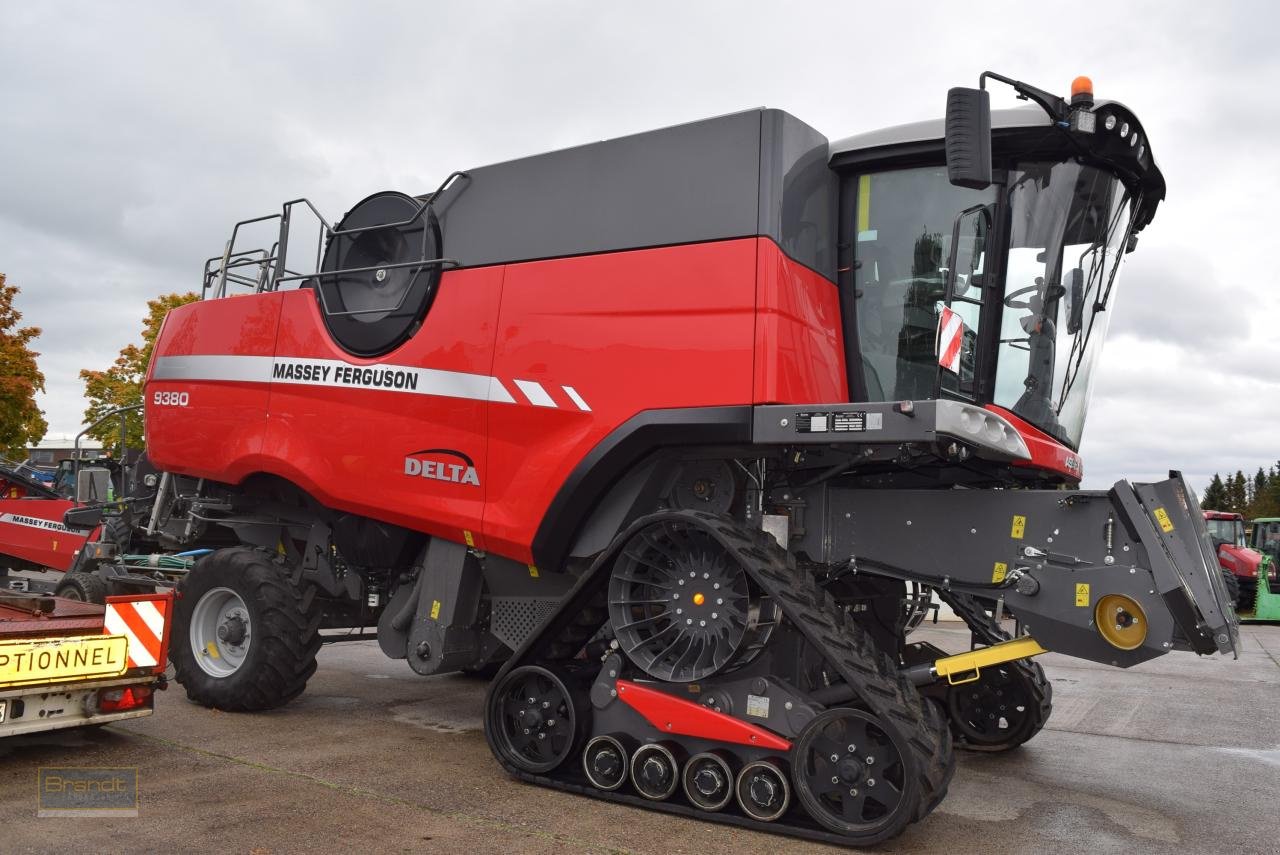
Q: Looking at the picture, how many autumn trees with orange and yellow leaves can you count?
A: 2